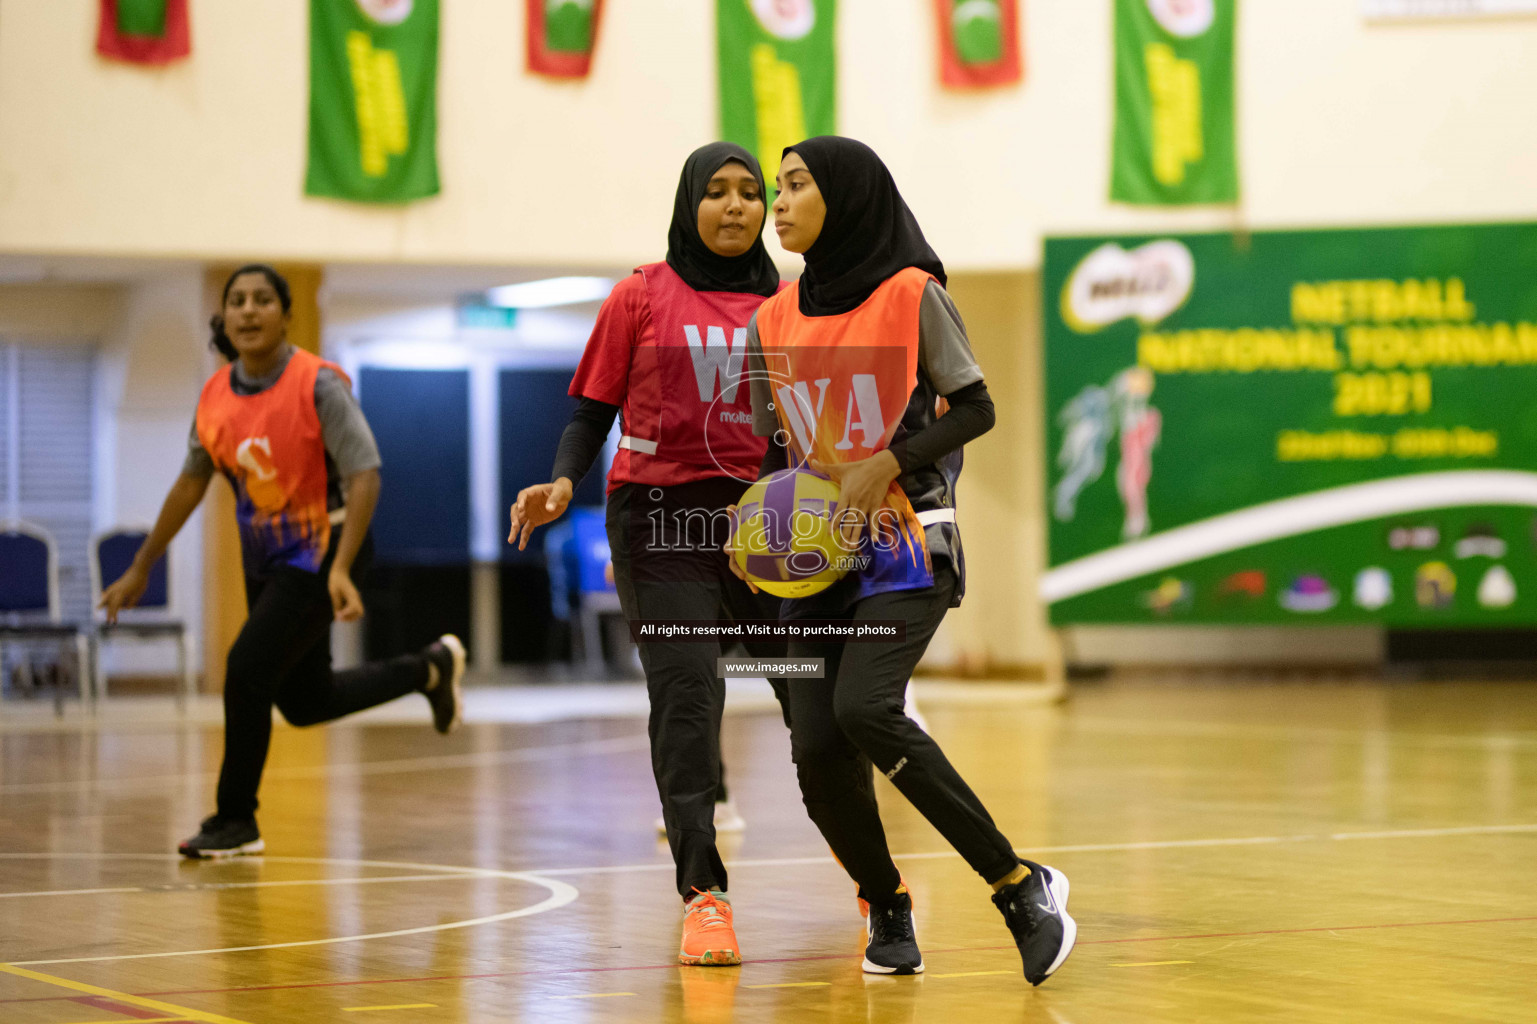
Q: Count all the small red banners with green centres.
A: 3